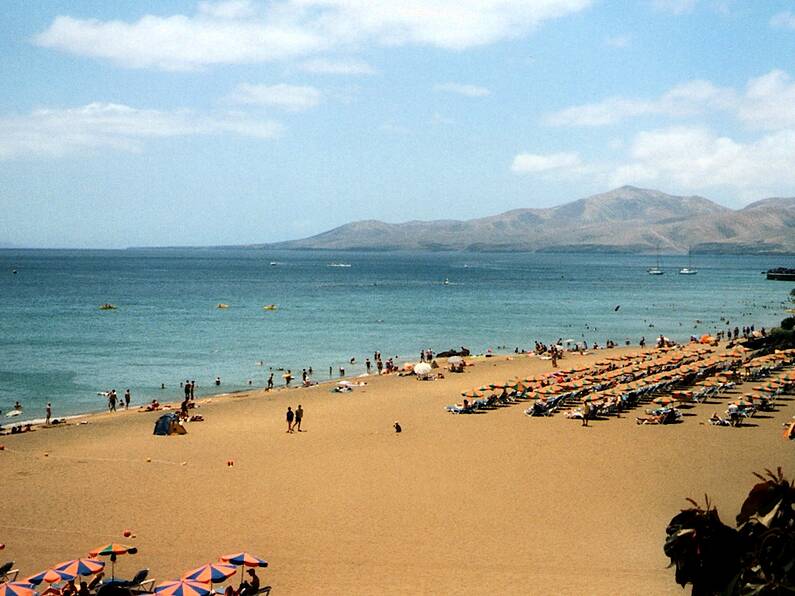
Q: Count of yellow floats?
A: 3